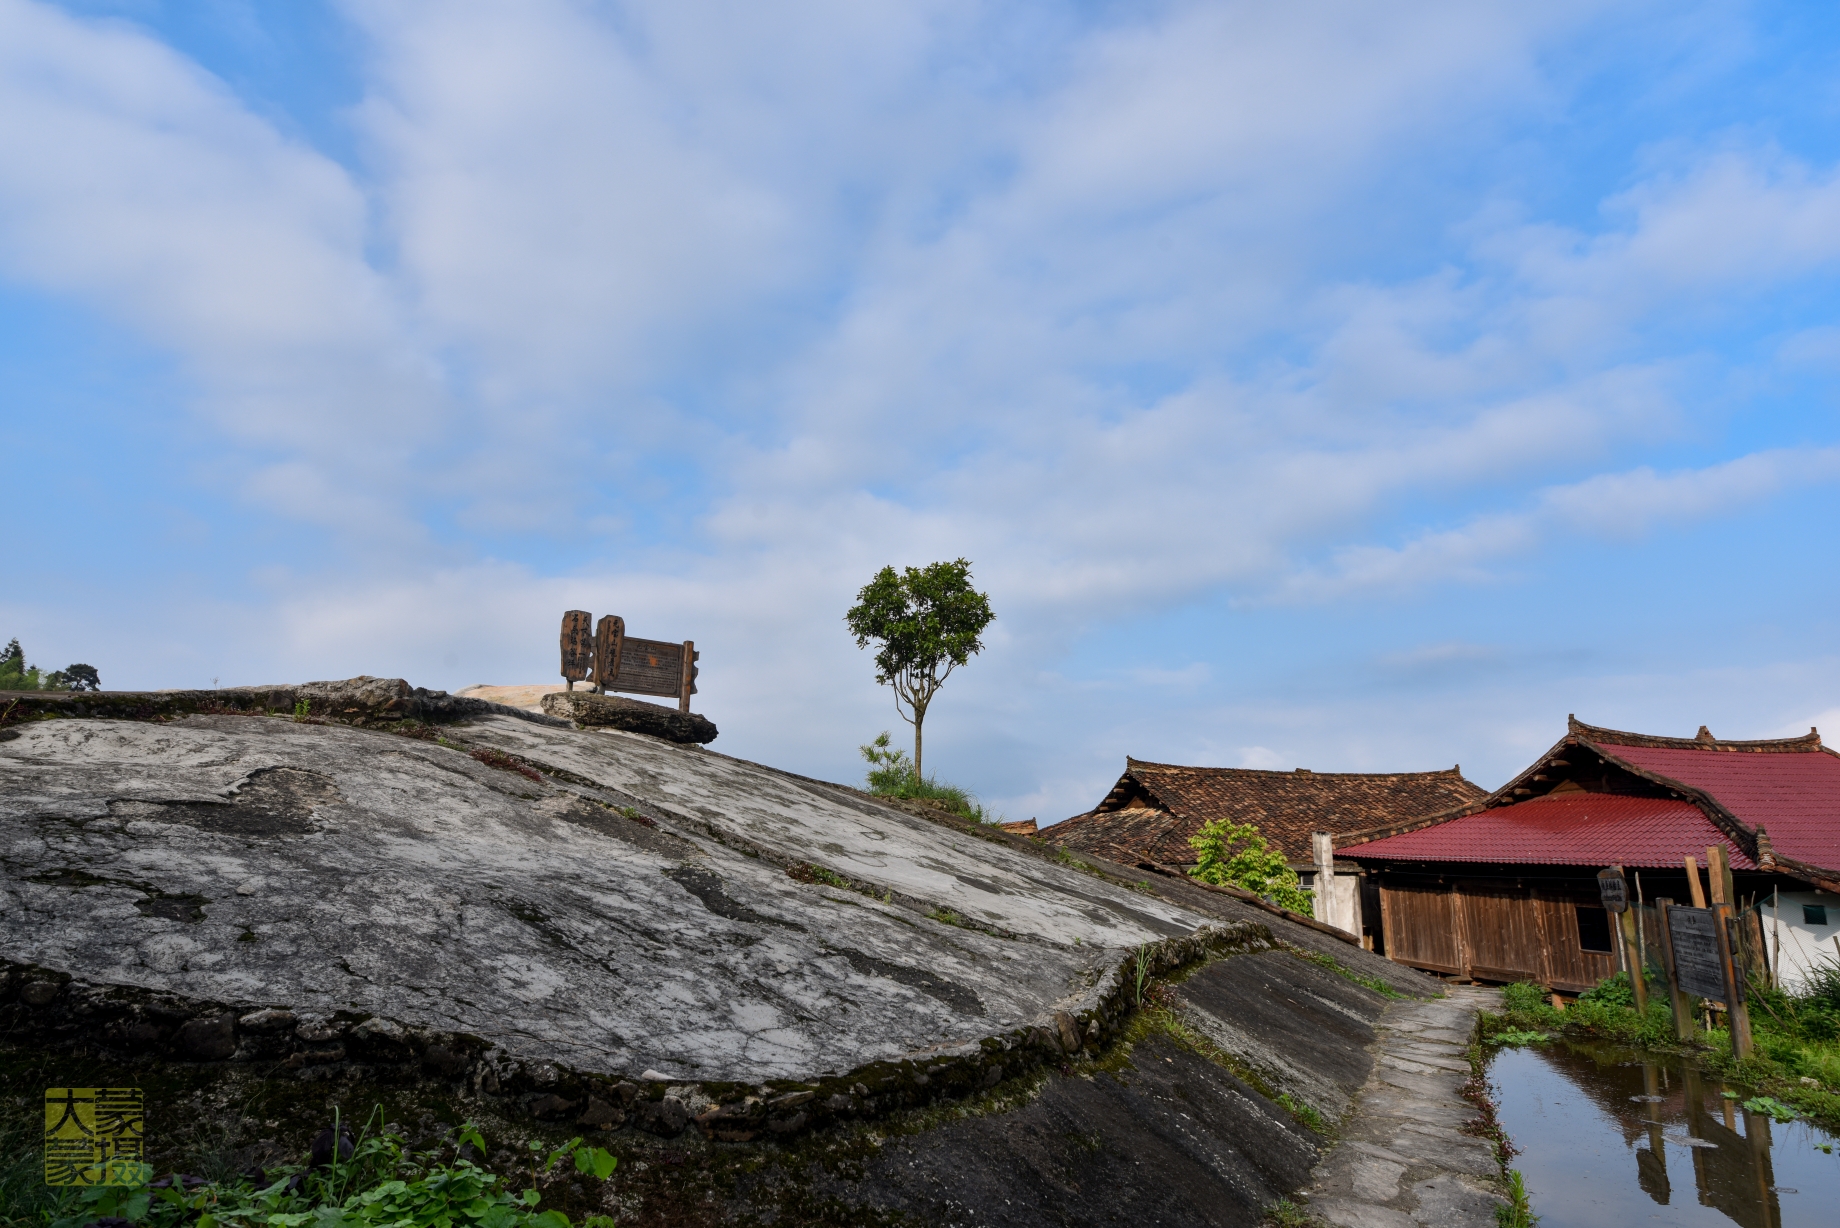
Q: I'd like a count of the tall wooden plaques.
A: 2